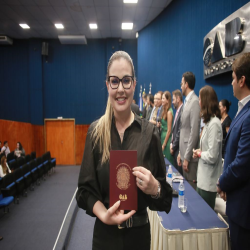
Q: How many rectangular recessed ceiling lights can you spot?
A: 5